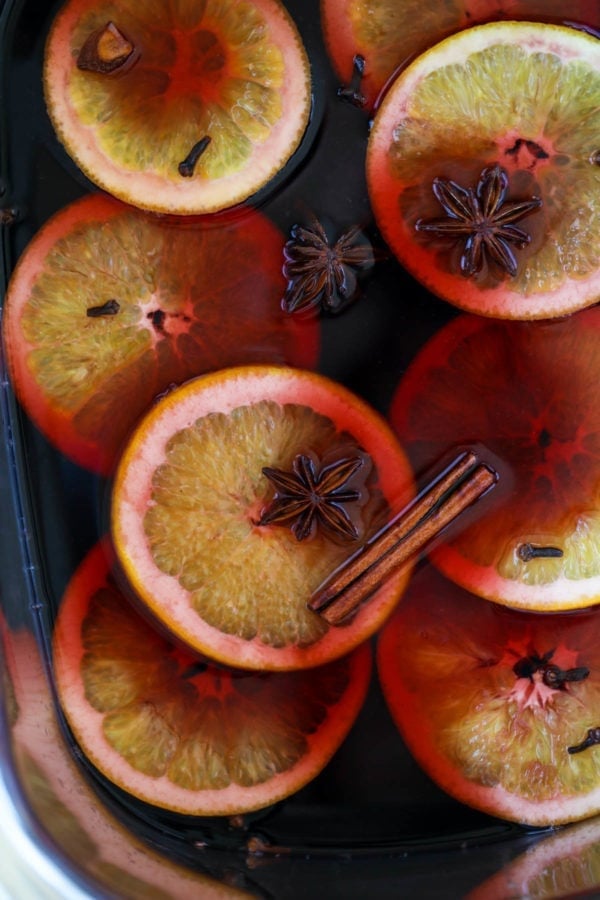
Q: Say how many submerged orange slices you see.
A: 8